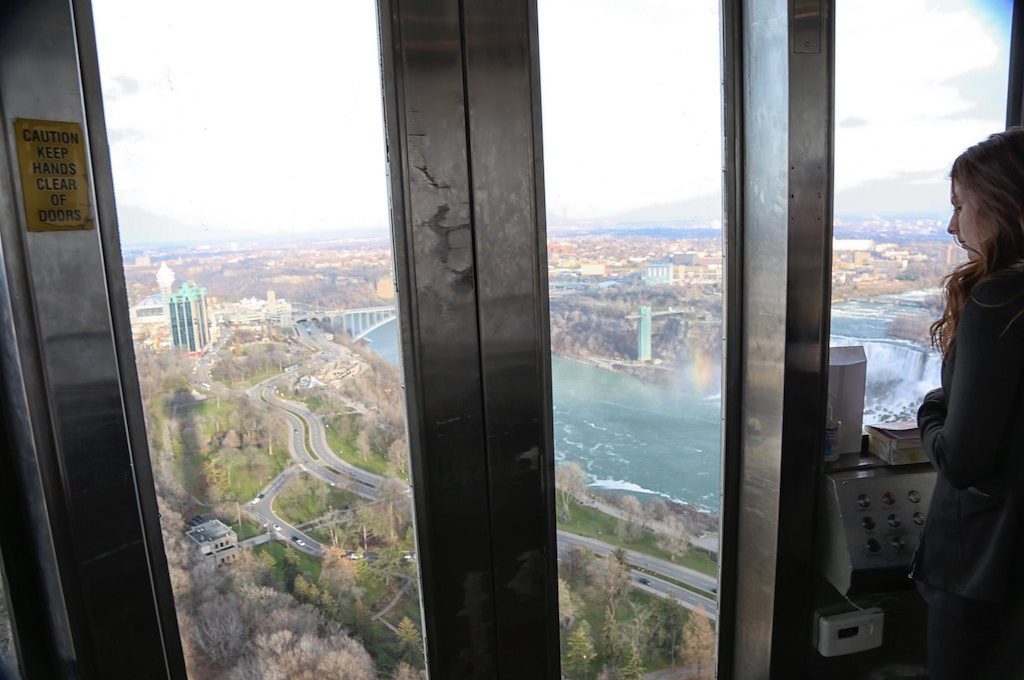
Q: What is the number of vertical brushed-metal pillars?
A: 3